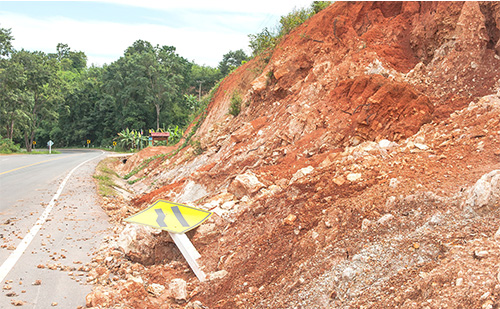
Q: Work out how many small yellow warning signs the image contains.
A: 3